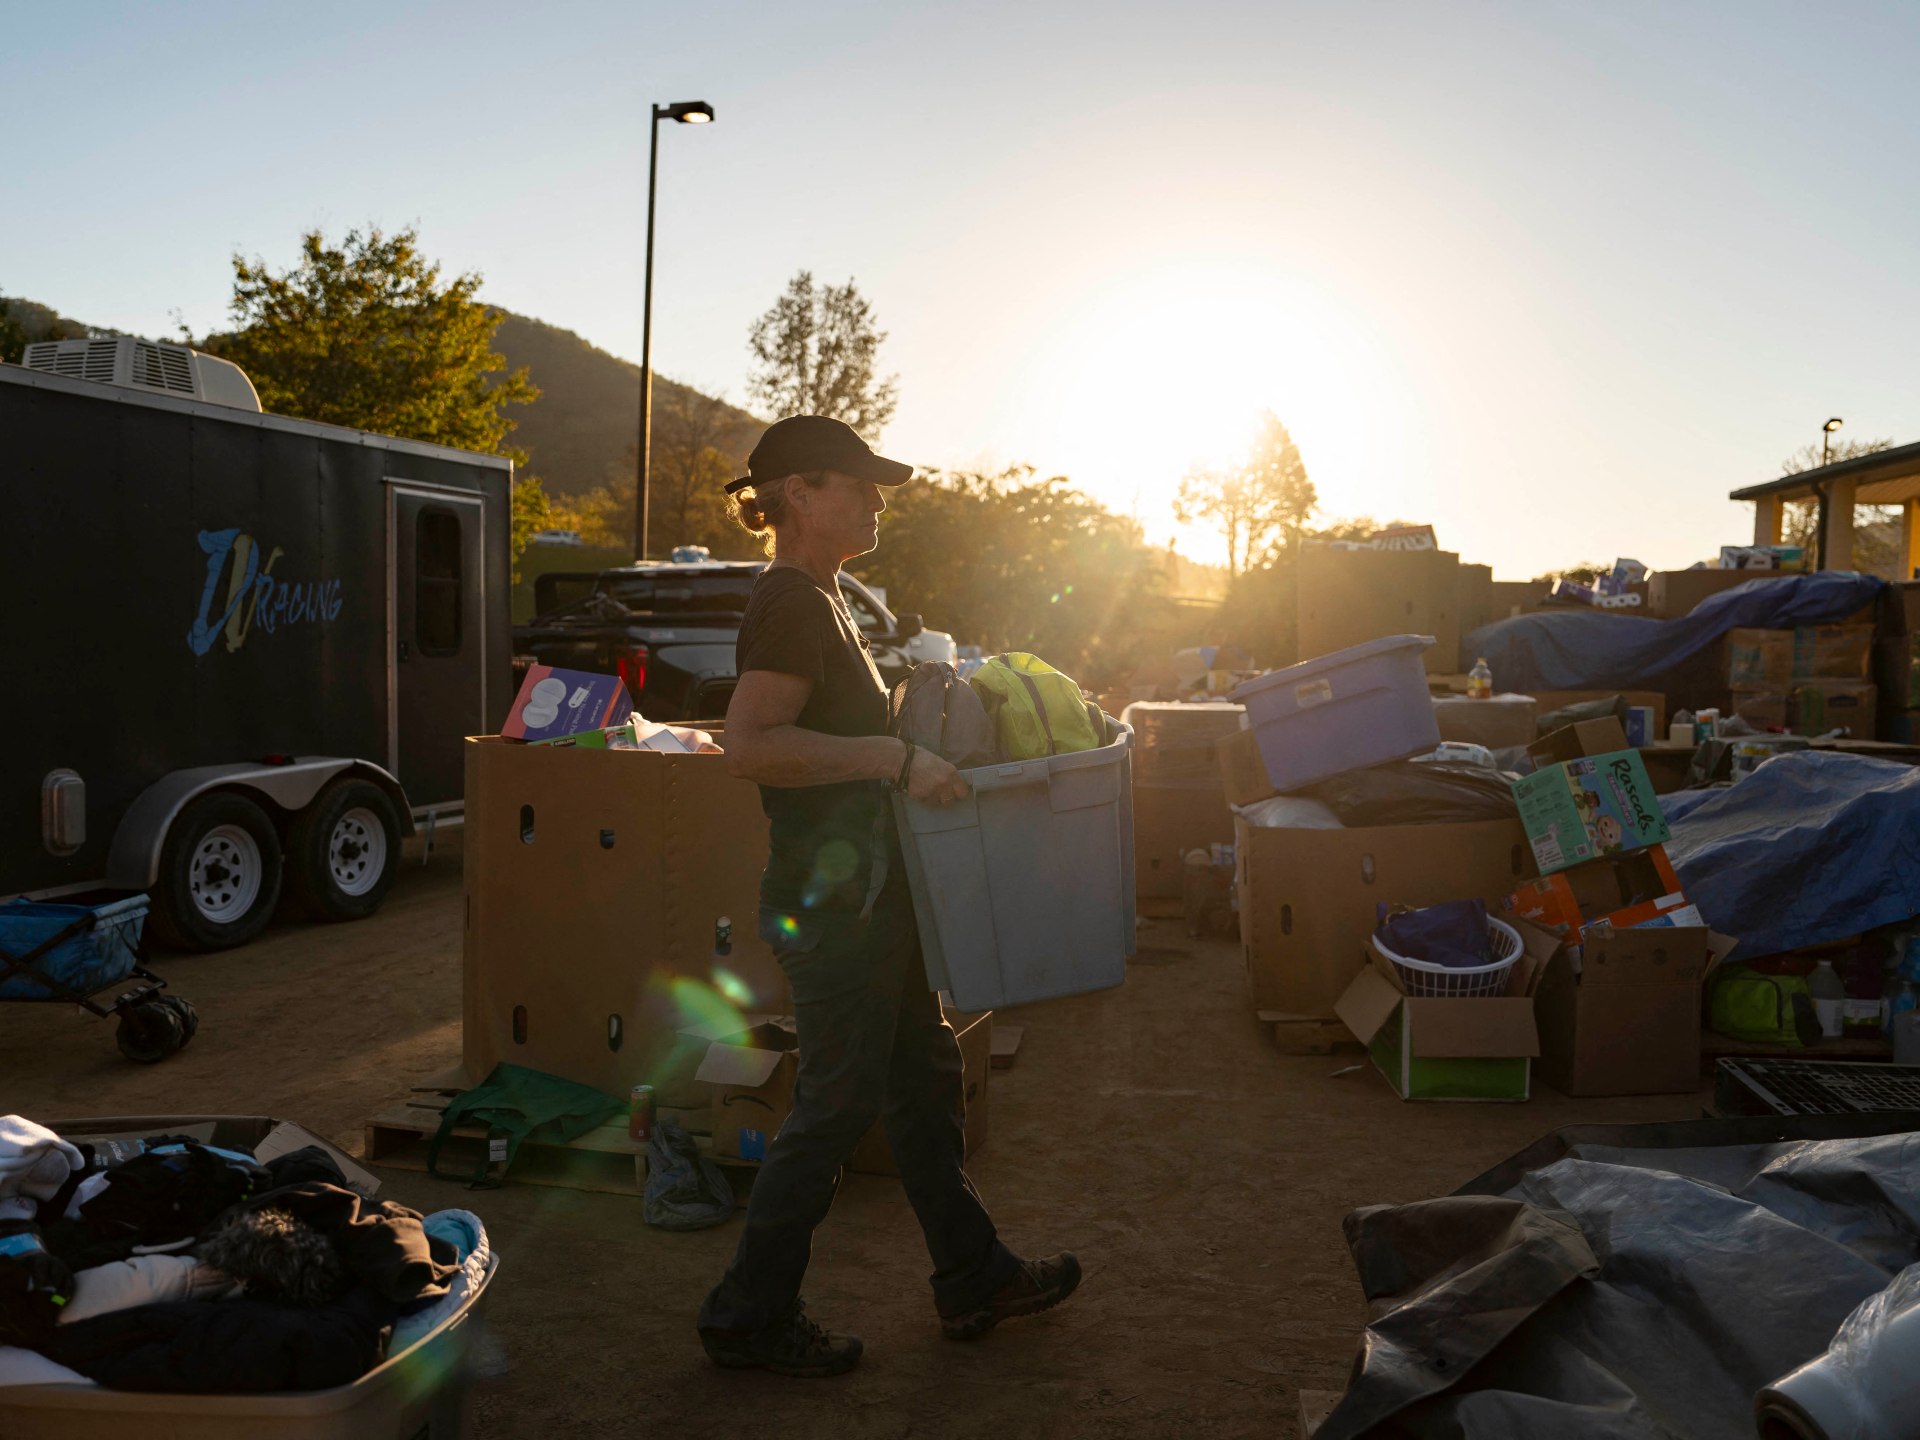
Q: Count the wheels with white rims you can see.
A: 2